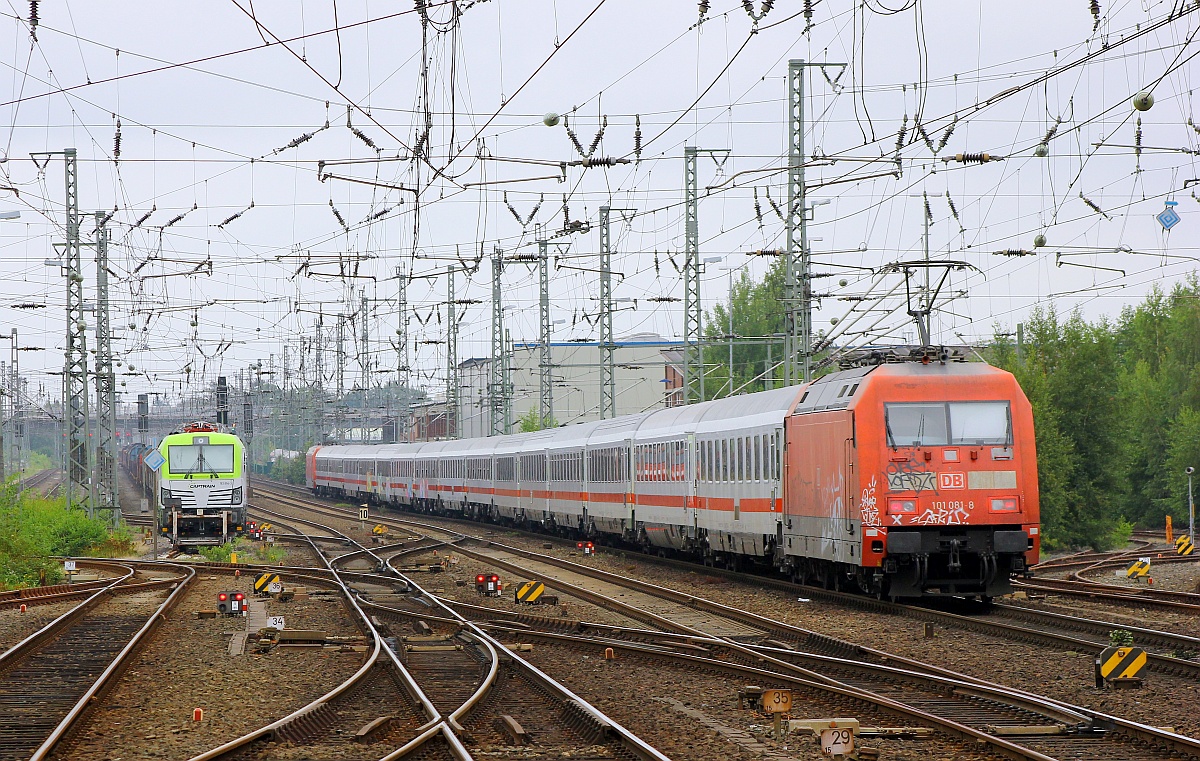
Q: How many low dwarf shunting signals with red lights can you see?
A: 5